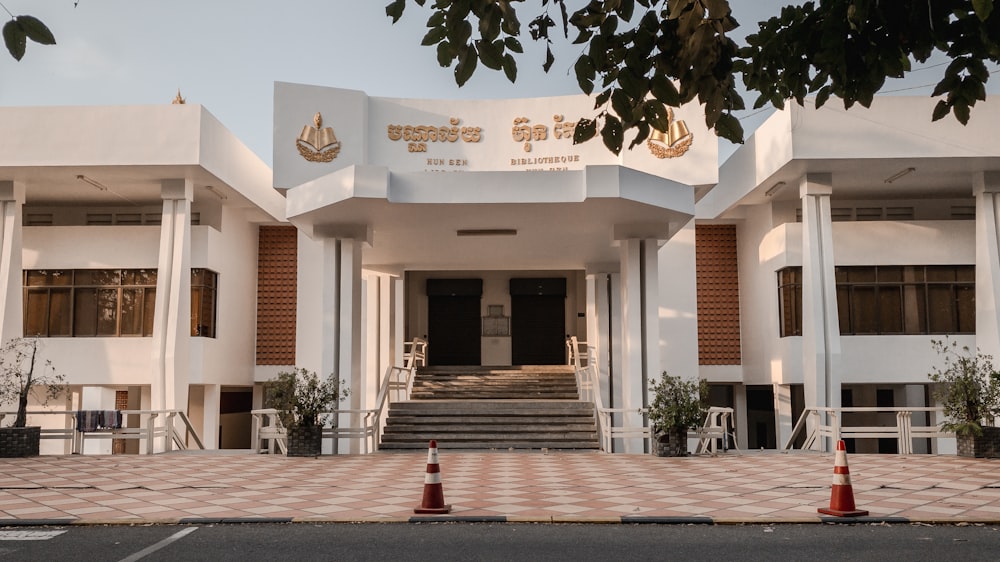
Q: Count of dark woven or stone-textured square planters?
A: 4